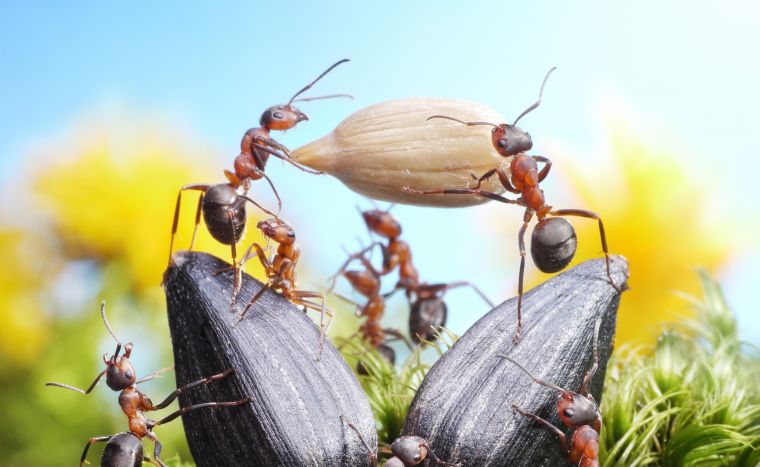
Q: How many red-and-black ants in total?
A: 8